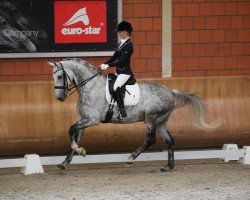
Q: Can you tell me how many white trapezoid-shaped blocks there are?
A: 3